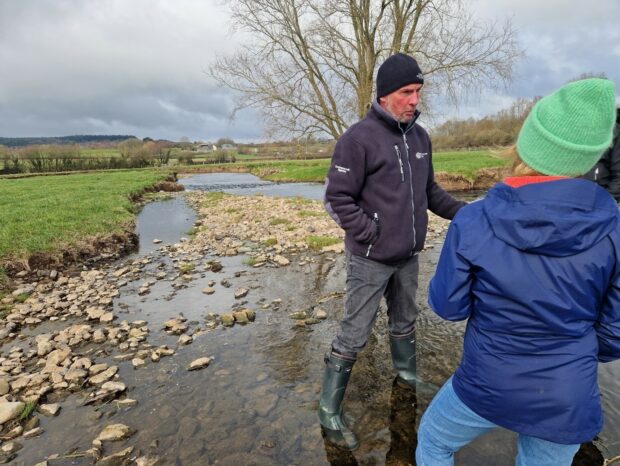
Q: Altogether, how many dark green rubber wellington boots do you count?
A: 2